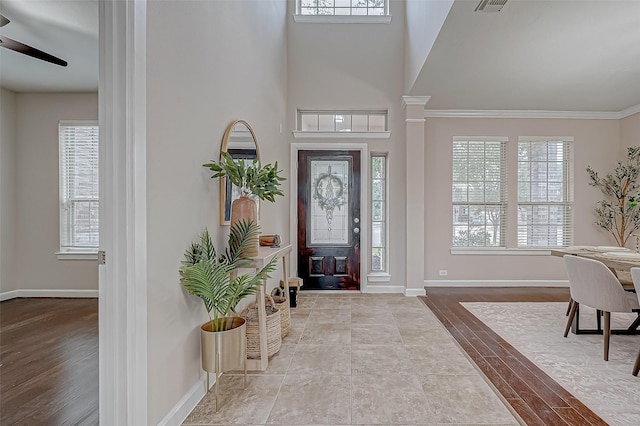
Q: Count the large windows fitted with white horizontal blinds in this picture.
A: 3